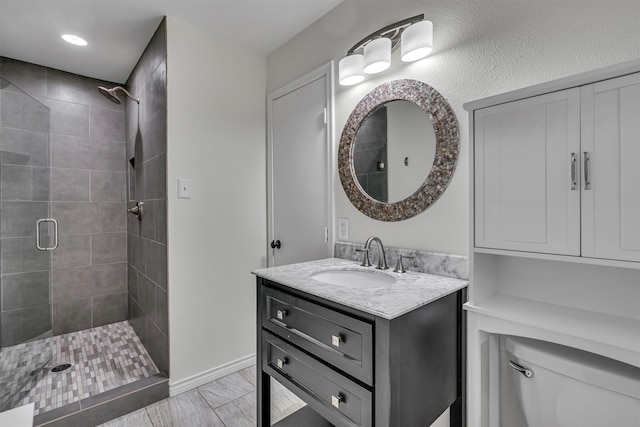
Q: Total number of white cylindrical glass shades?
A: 3